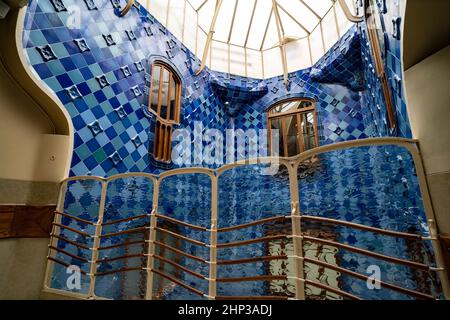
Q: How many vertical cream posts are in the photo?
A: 6